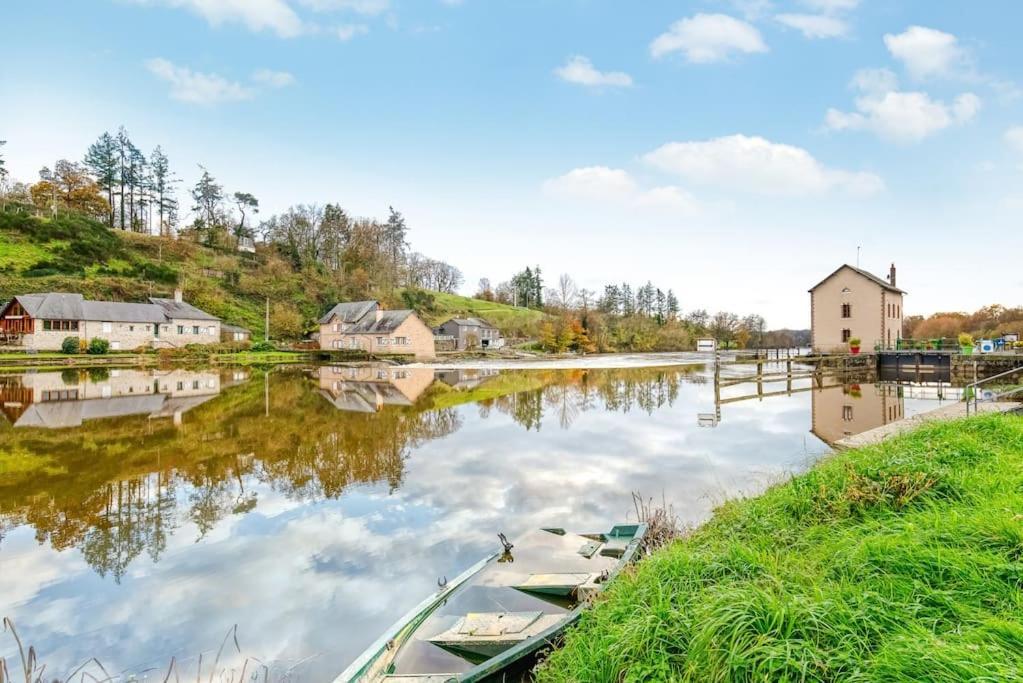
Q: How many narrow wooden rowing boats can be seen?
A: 1